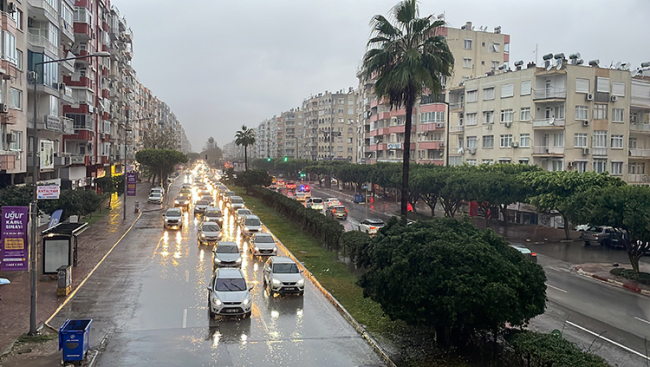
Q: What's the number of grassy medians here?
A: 1